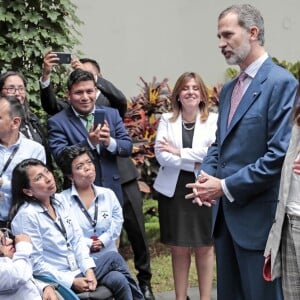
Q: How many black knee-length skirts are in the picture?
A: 1